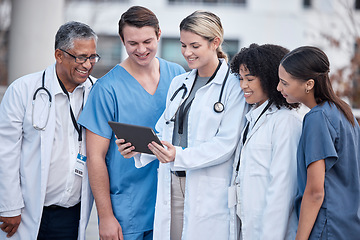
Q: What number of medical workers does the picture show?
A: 5